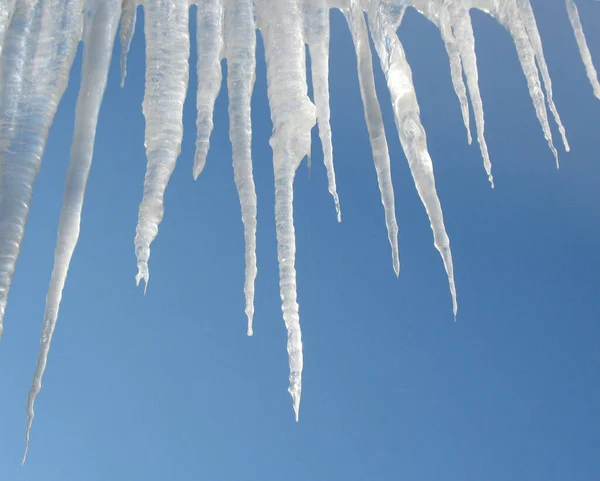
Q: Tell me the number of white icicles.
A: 15